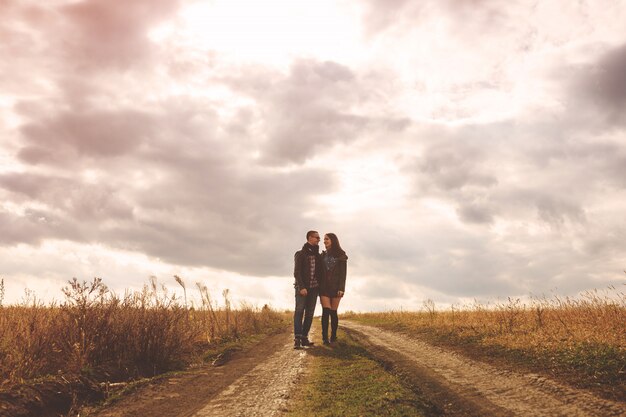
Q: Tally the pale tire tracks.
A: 2